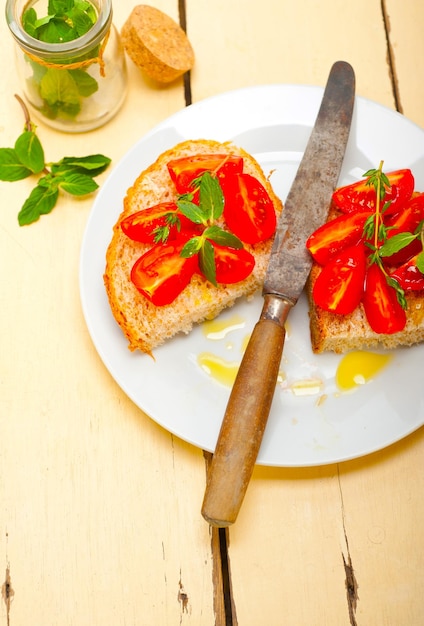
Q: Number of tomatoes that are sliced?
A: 11